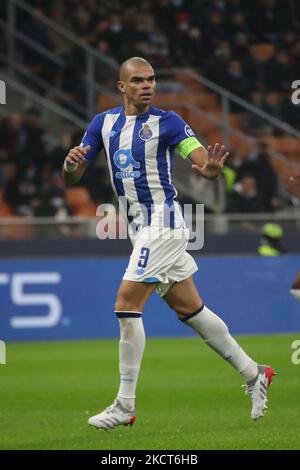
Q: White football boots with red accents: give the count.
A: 2